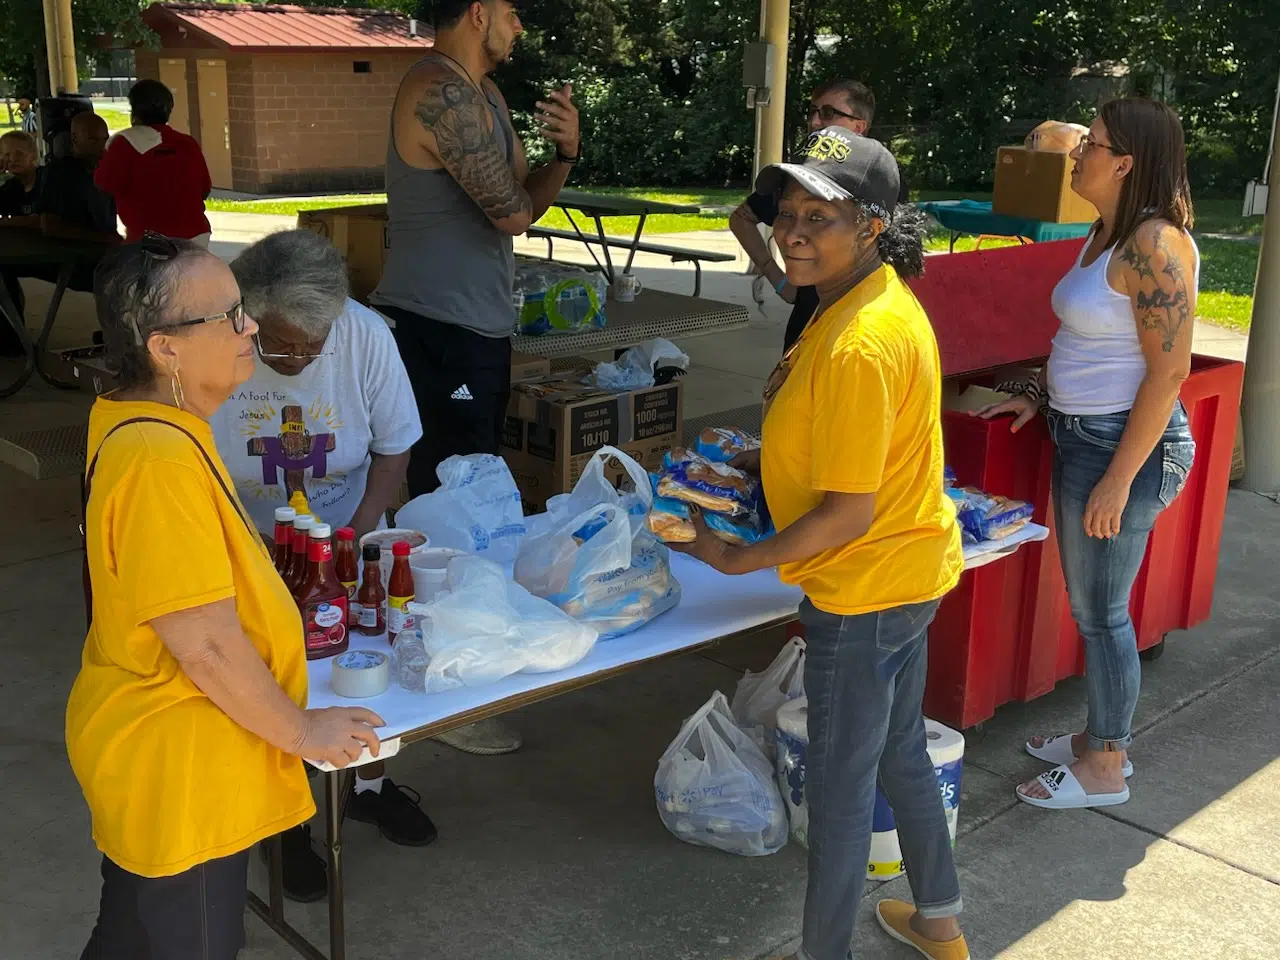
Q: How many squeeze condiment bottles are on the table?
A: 4